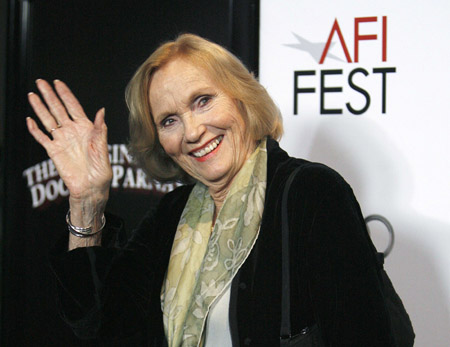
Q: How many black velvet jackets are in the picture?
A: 1